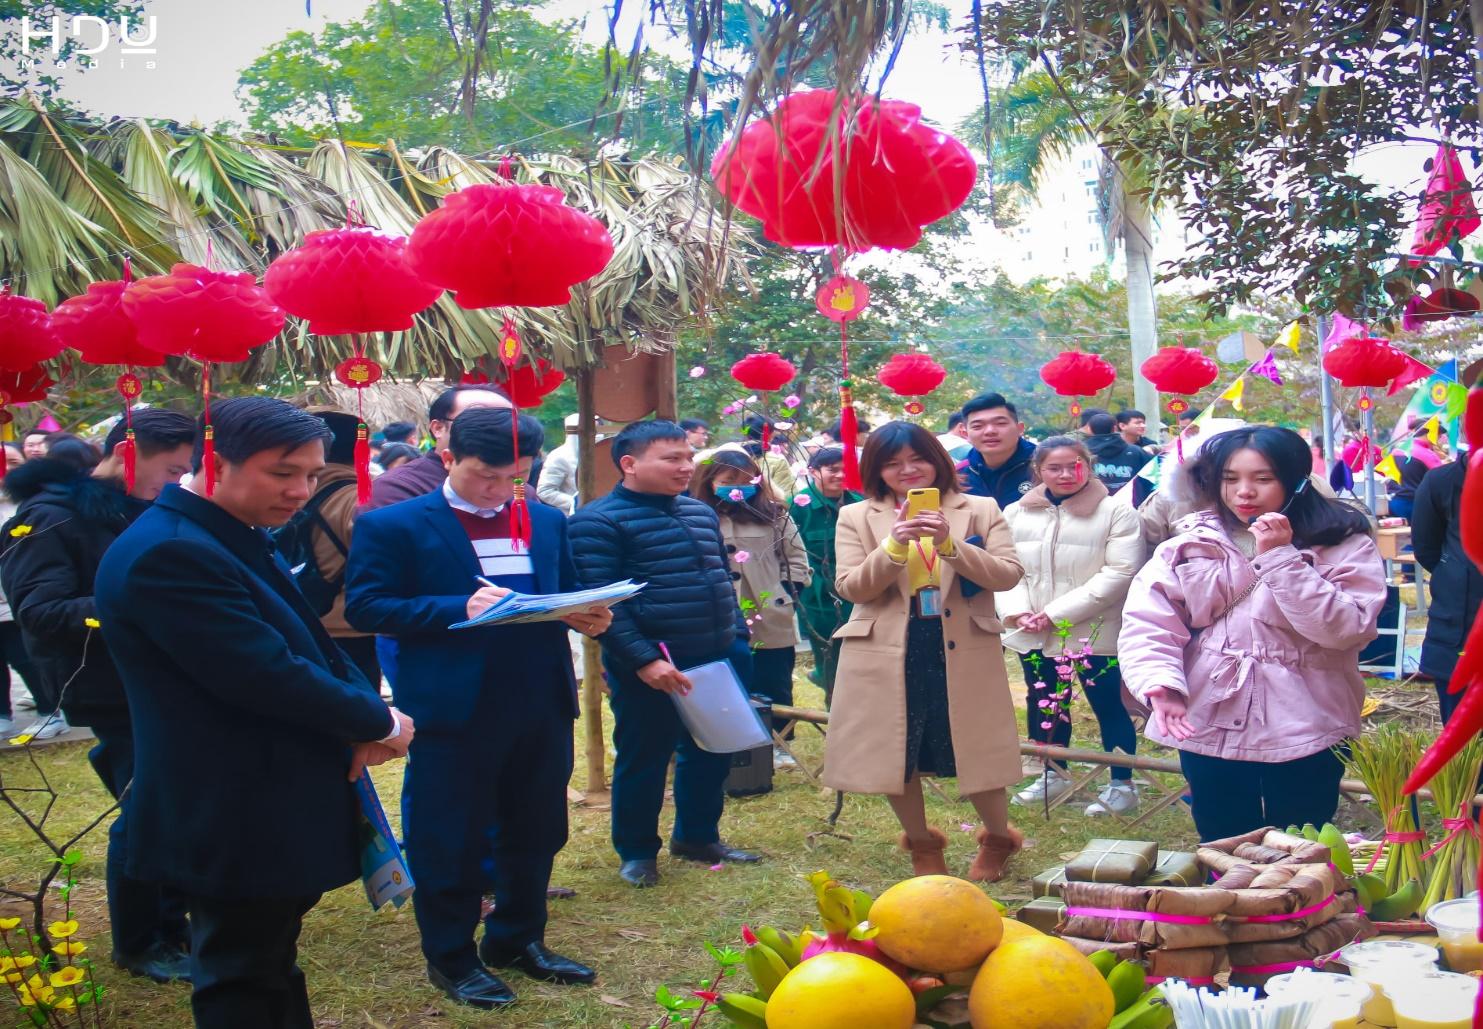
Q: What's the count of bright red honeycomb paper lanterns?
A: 13